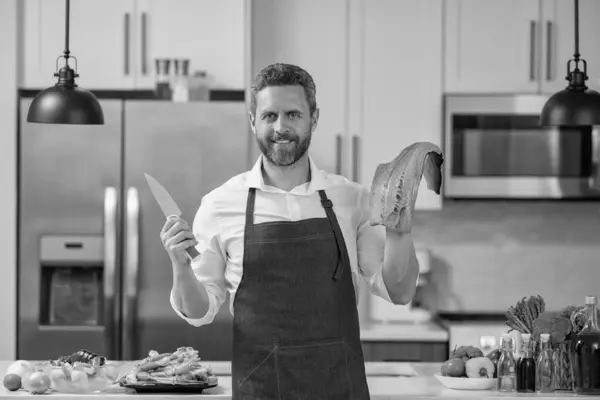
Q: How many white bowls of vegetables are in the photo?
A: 1